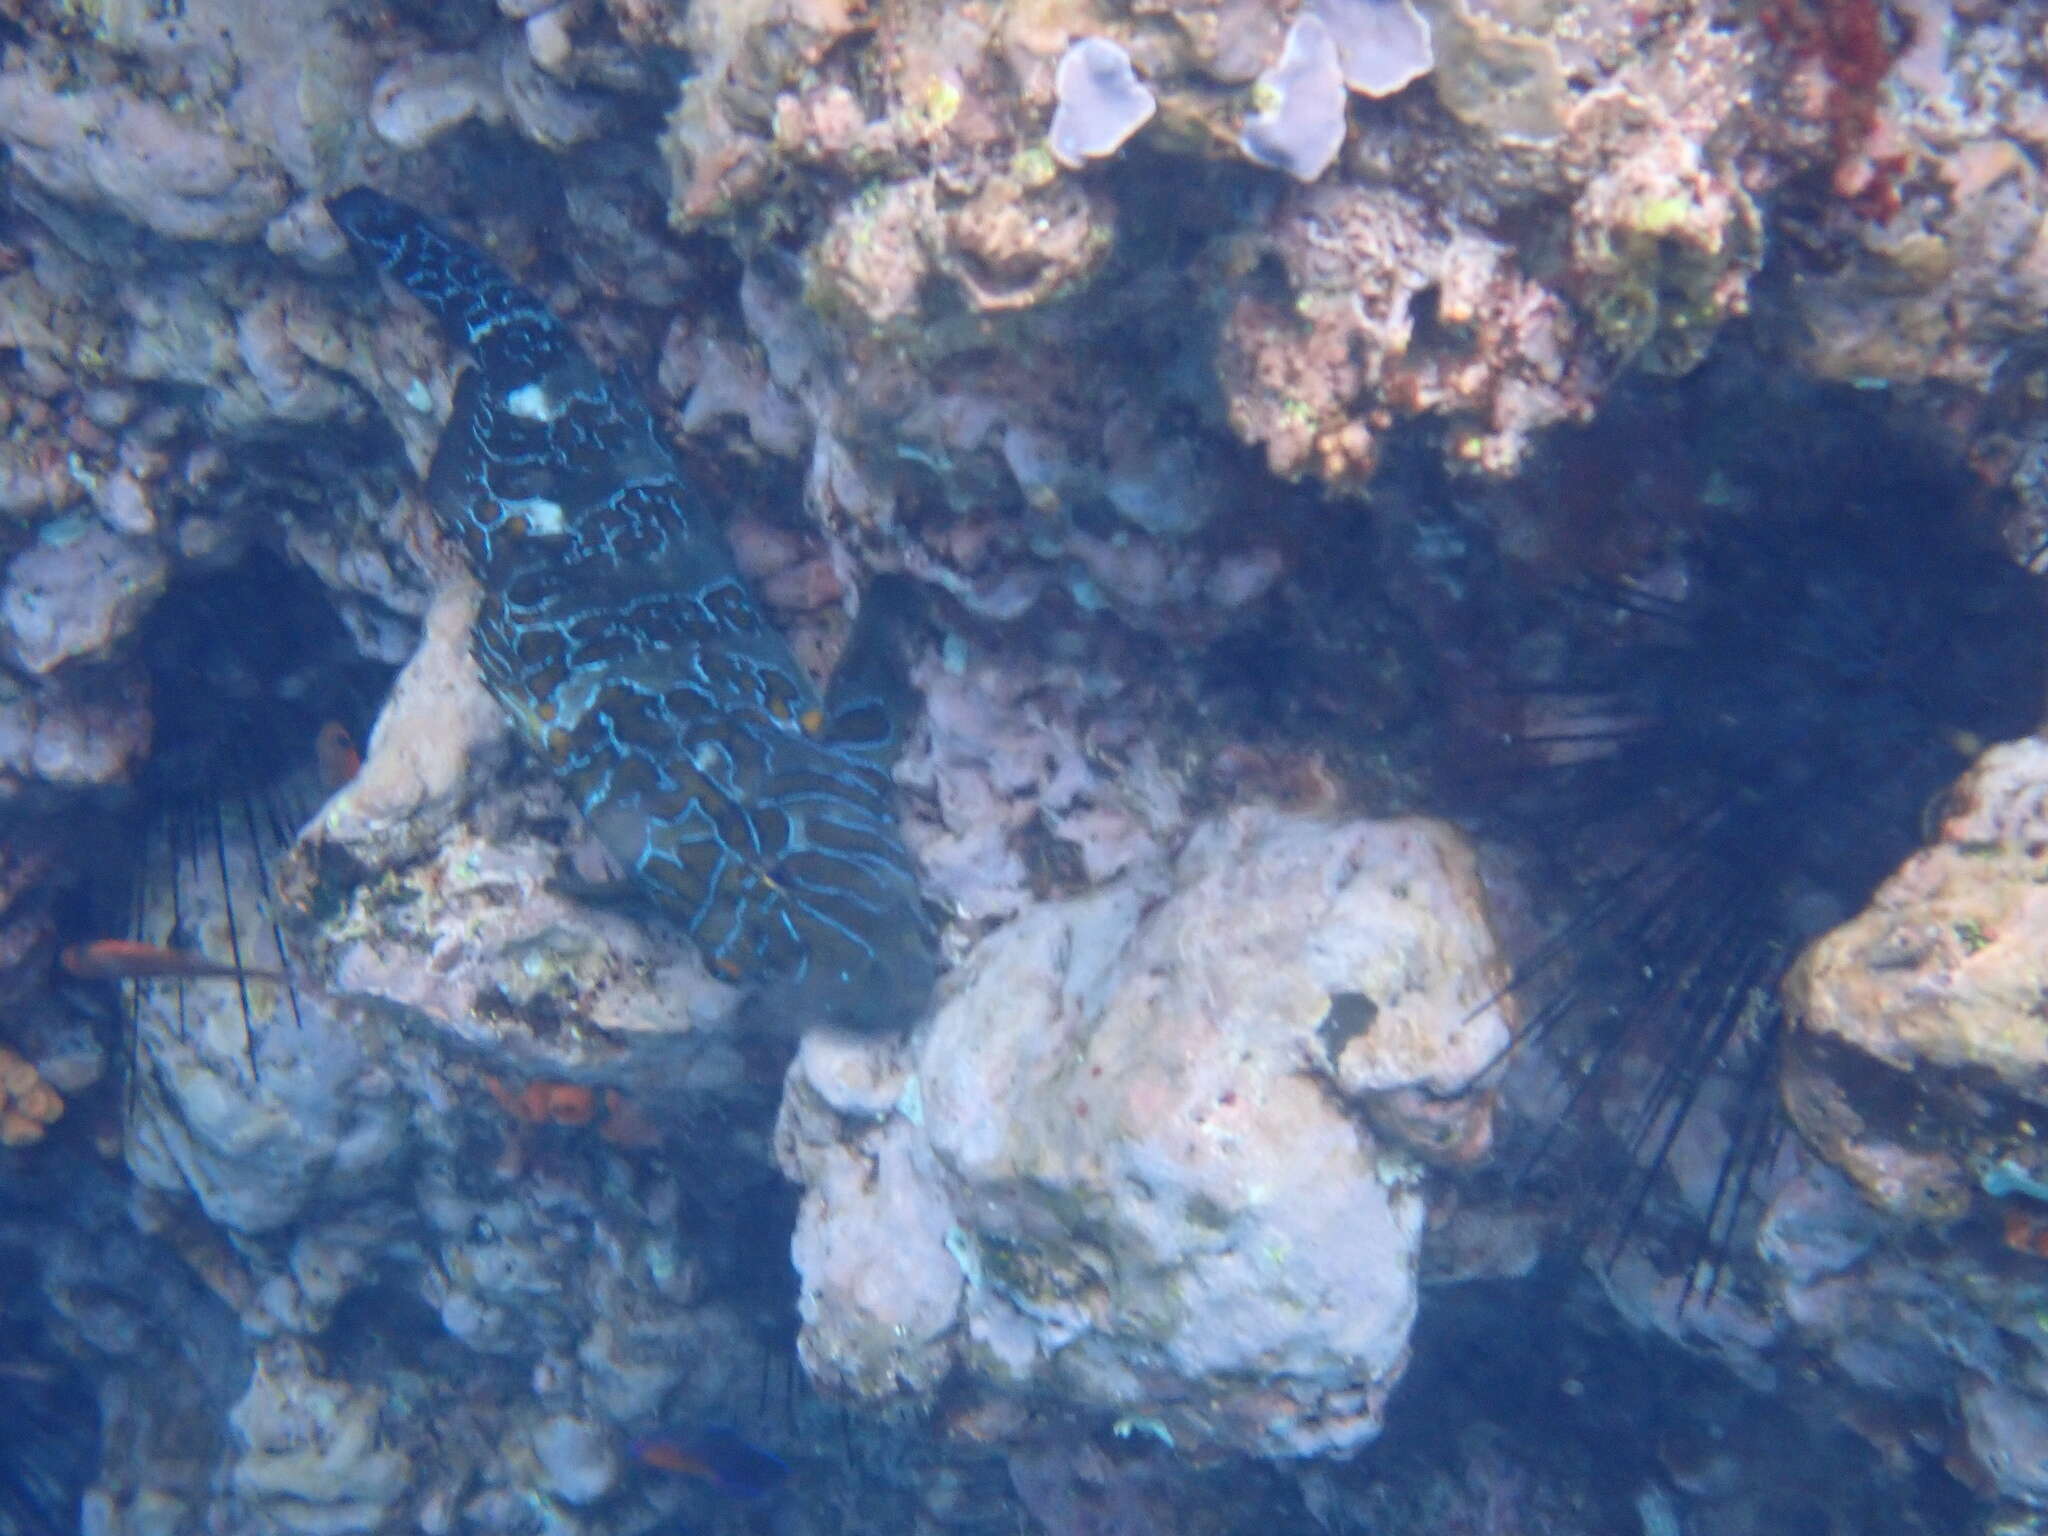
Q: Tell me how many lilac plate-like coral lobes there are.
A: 3